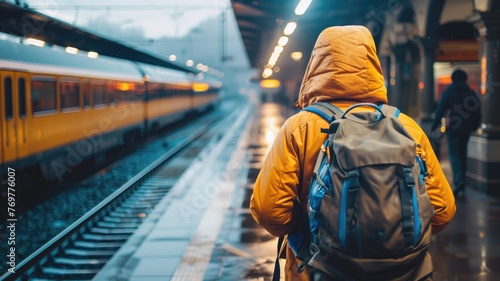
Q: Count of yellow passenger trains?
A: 1